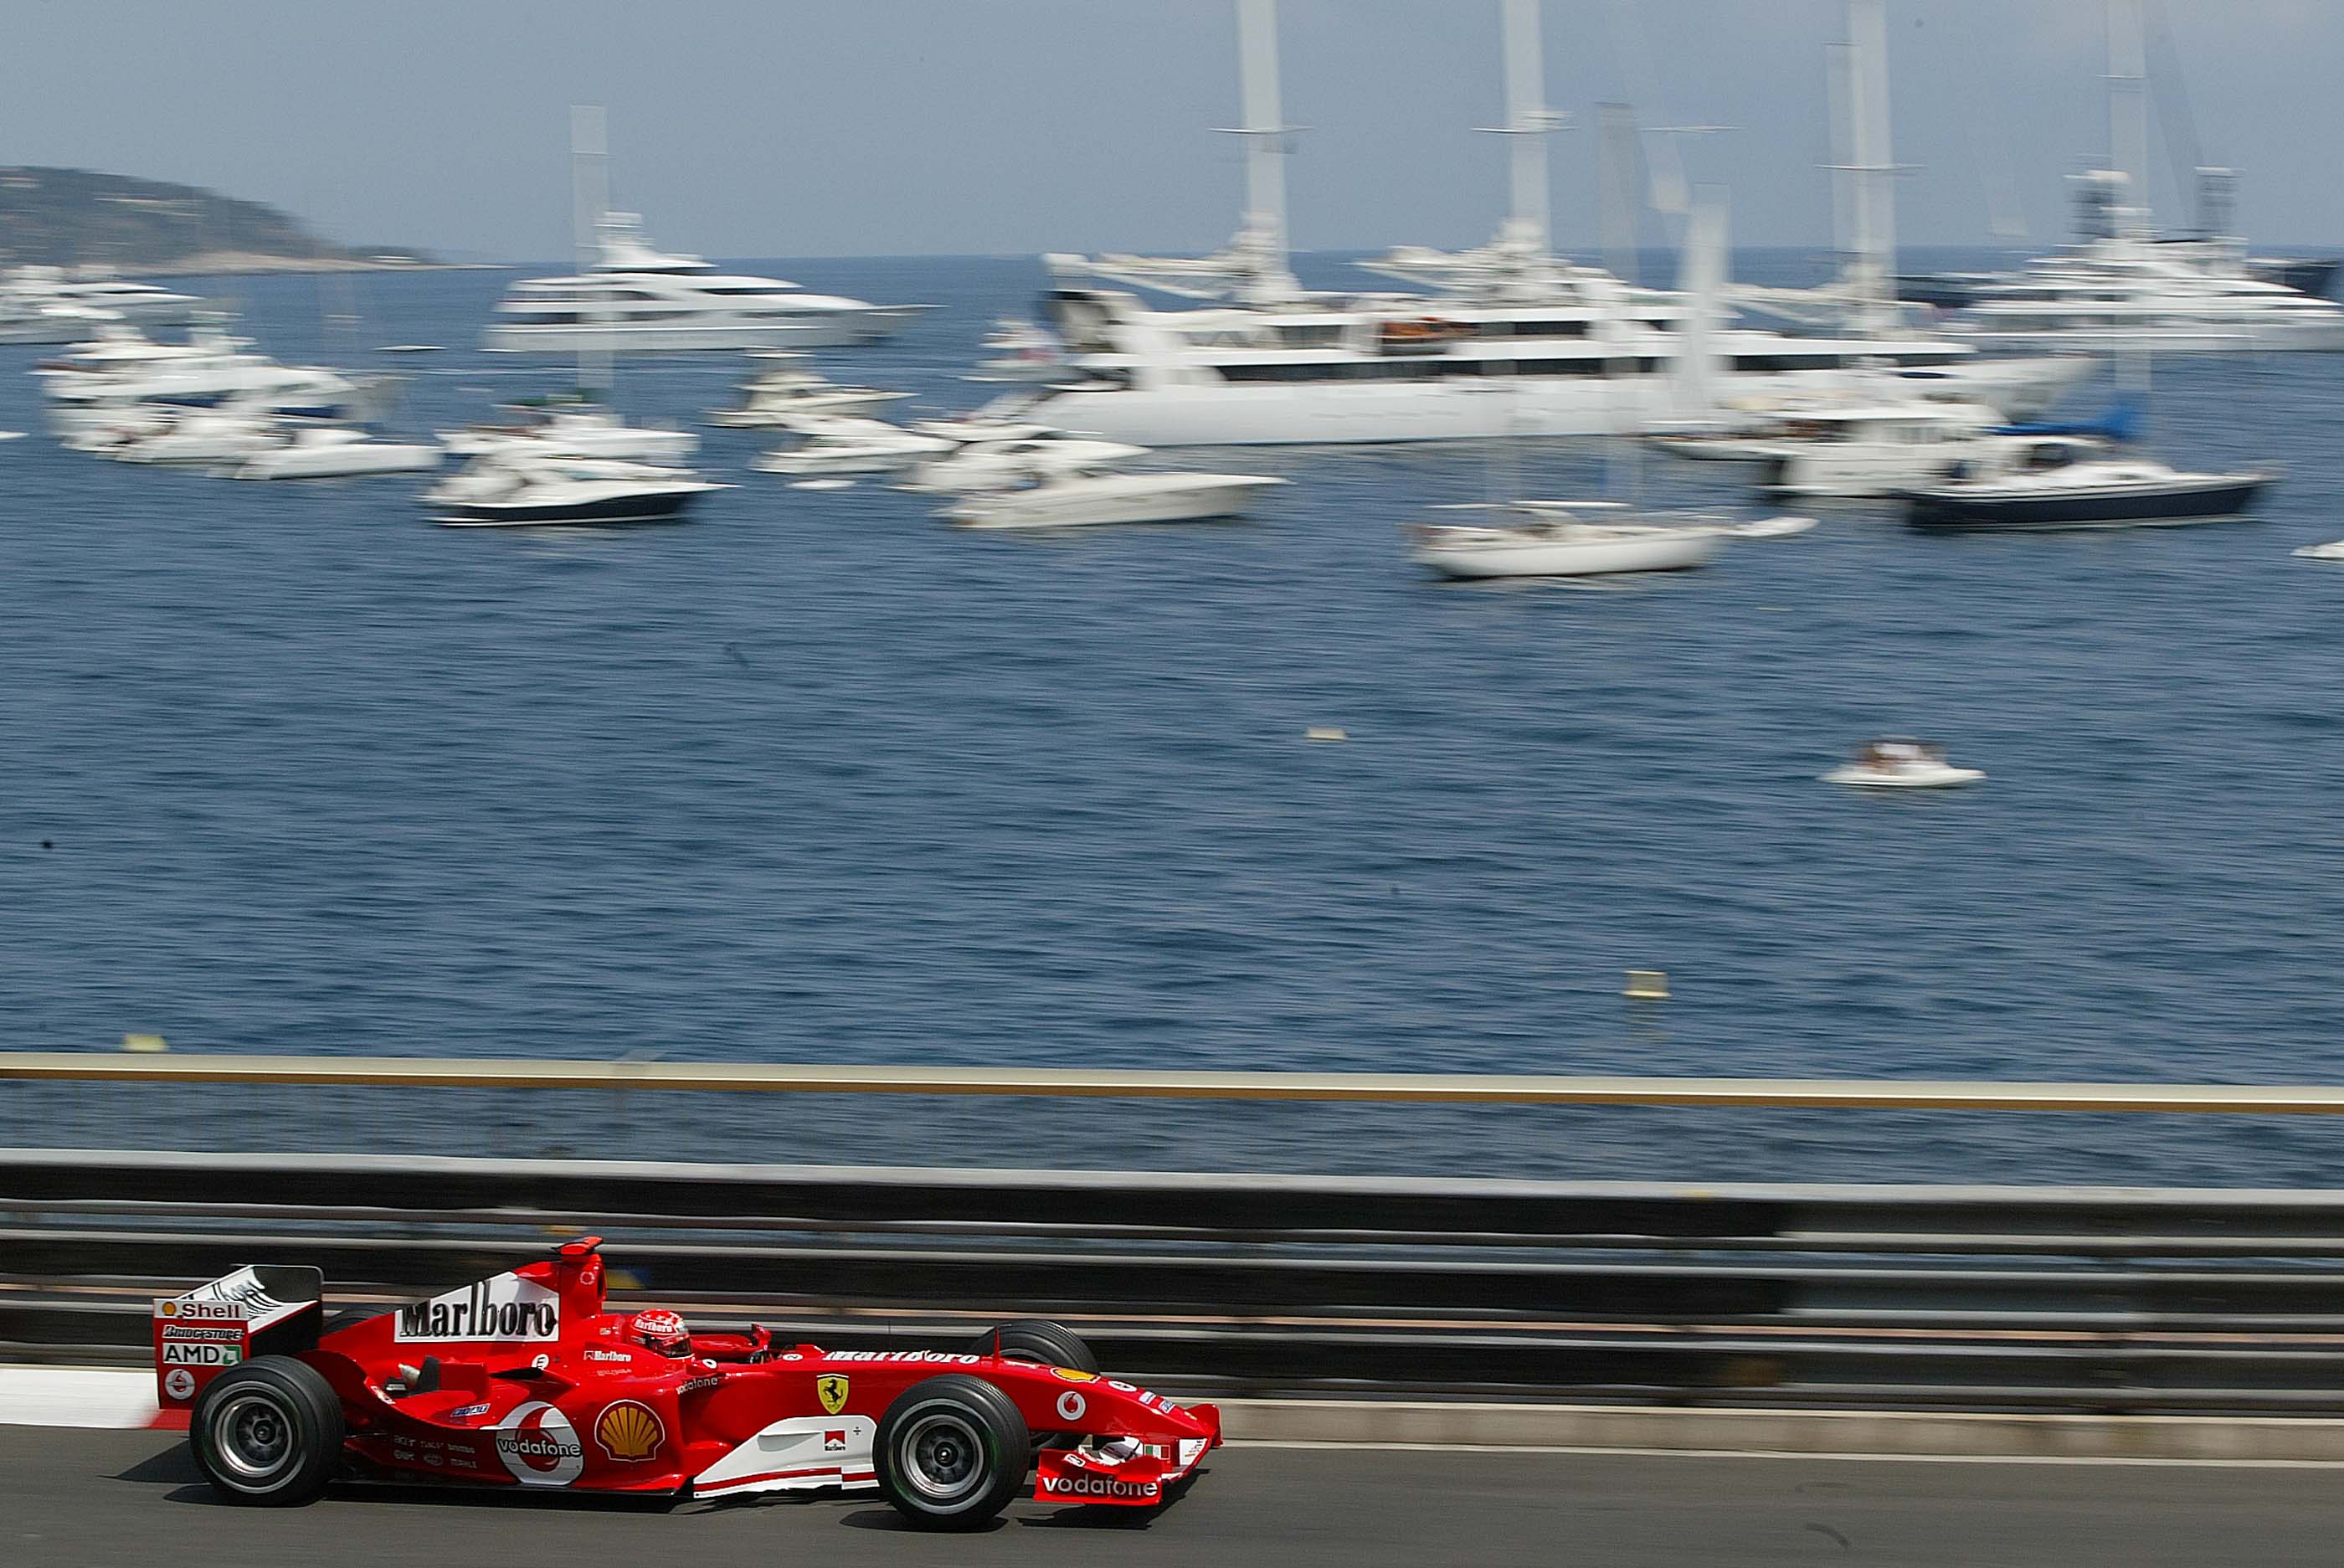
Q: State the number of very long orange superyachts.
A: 0